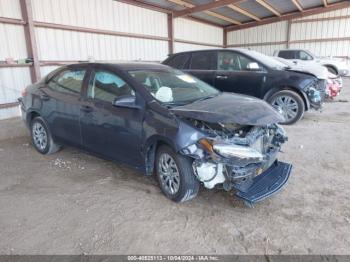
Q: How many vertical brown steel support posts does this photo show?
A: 4